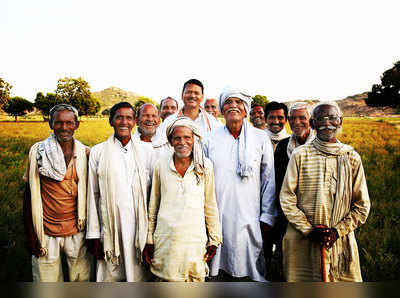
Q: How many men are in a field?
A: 12